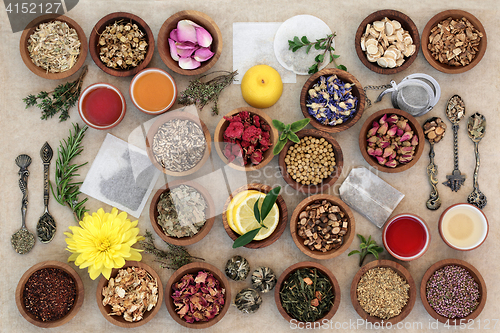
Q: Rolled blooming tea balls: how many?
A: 3